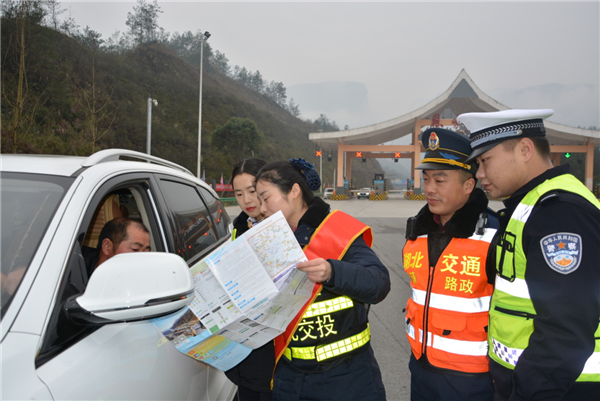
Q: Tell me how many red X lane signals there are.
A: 3